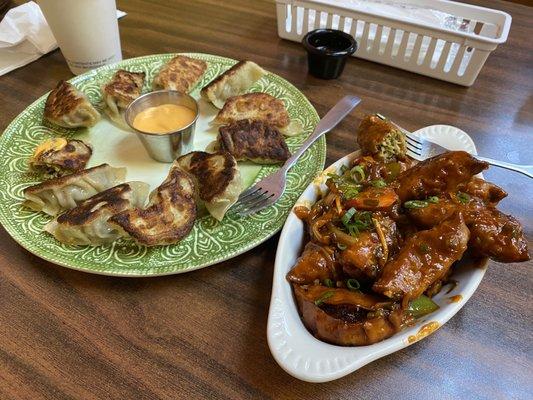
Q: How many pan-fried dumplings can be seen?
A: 11